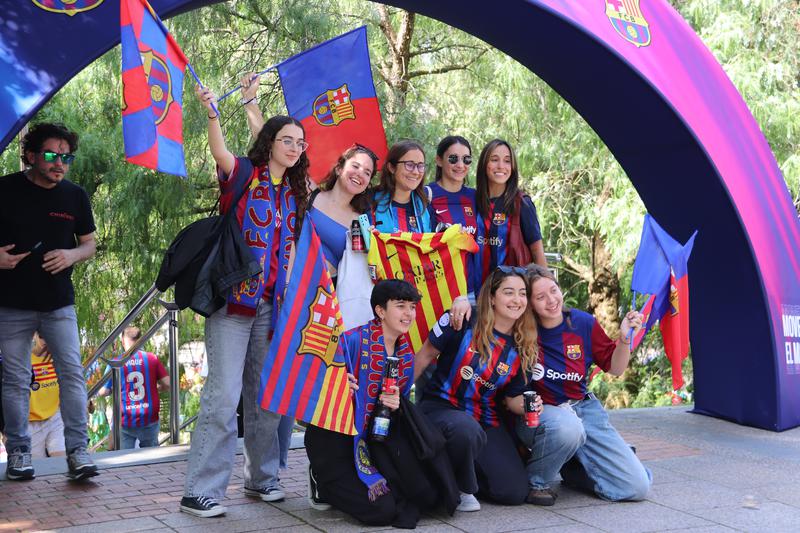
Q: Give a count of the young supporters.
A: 8